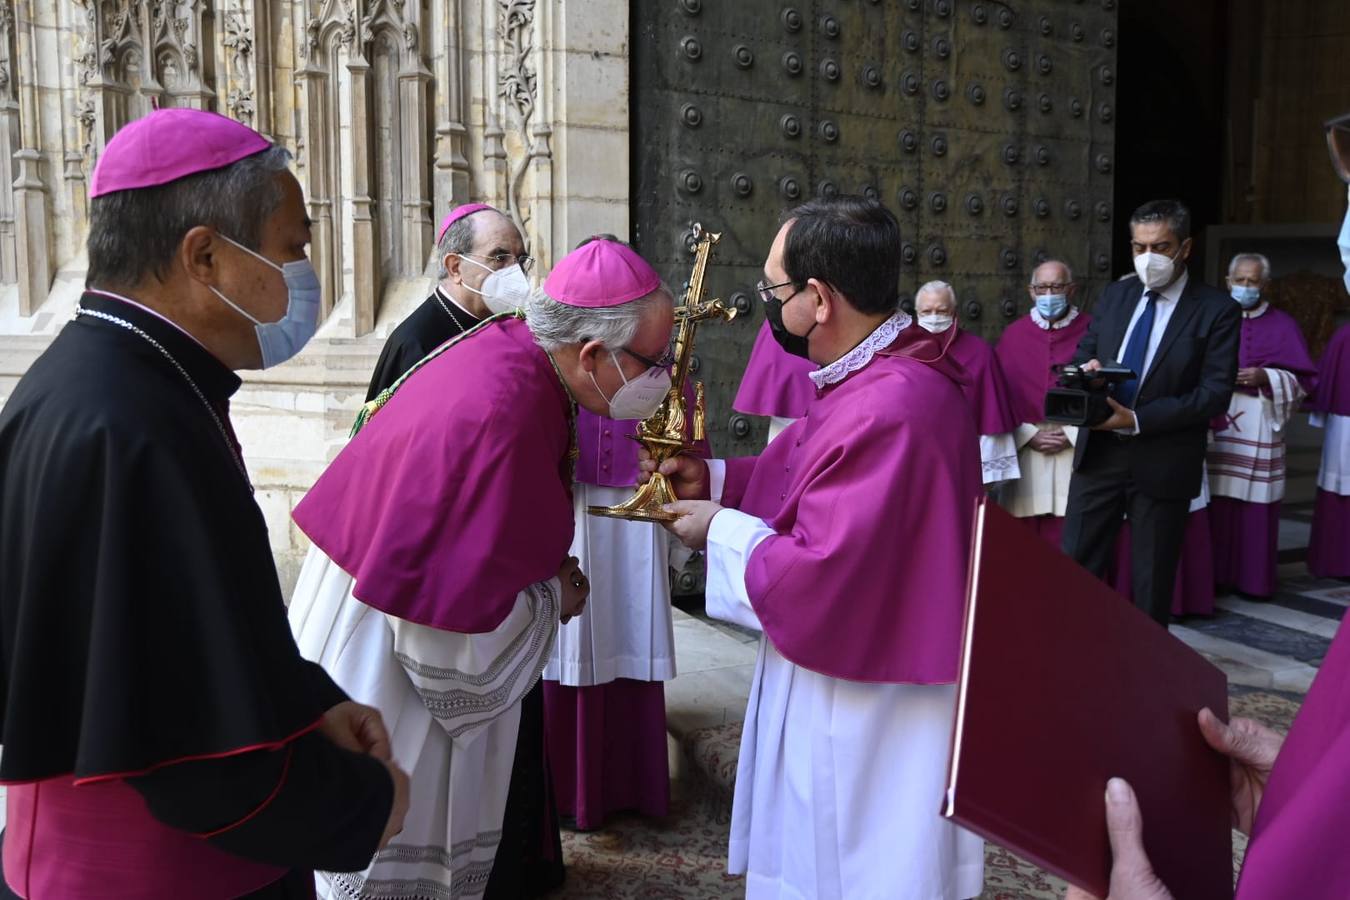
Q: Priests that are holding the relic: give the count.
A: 1